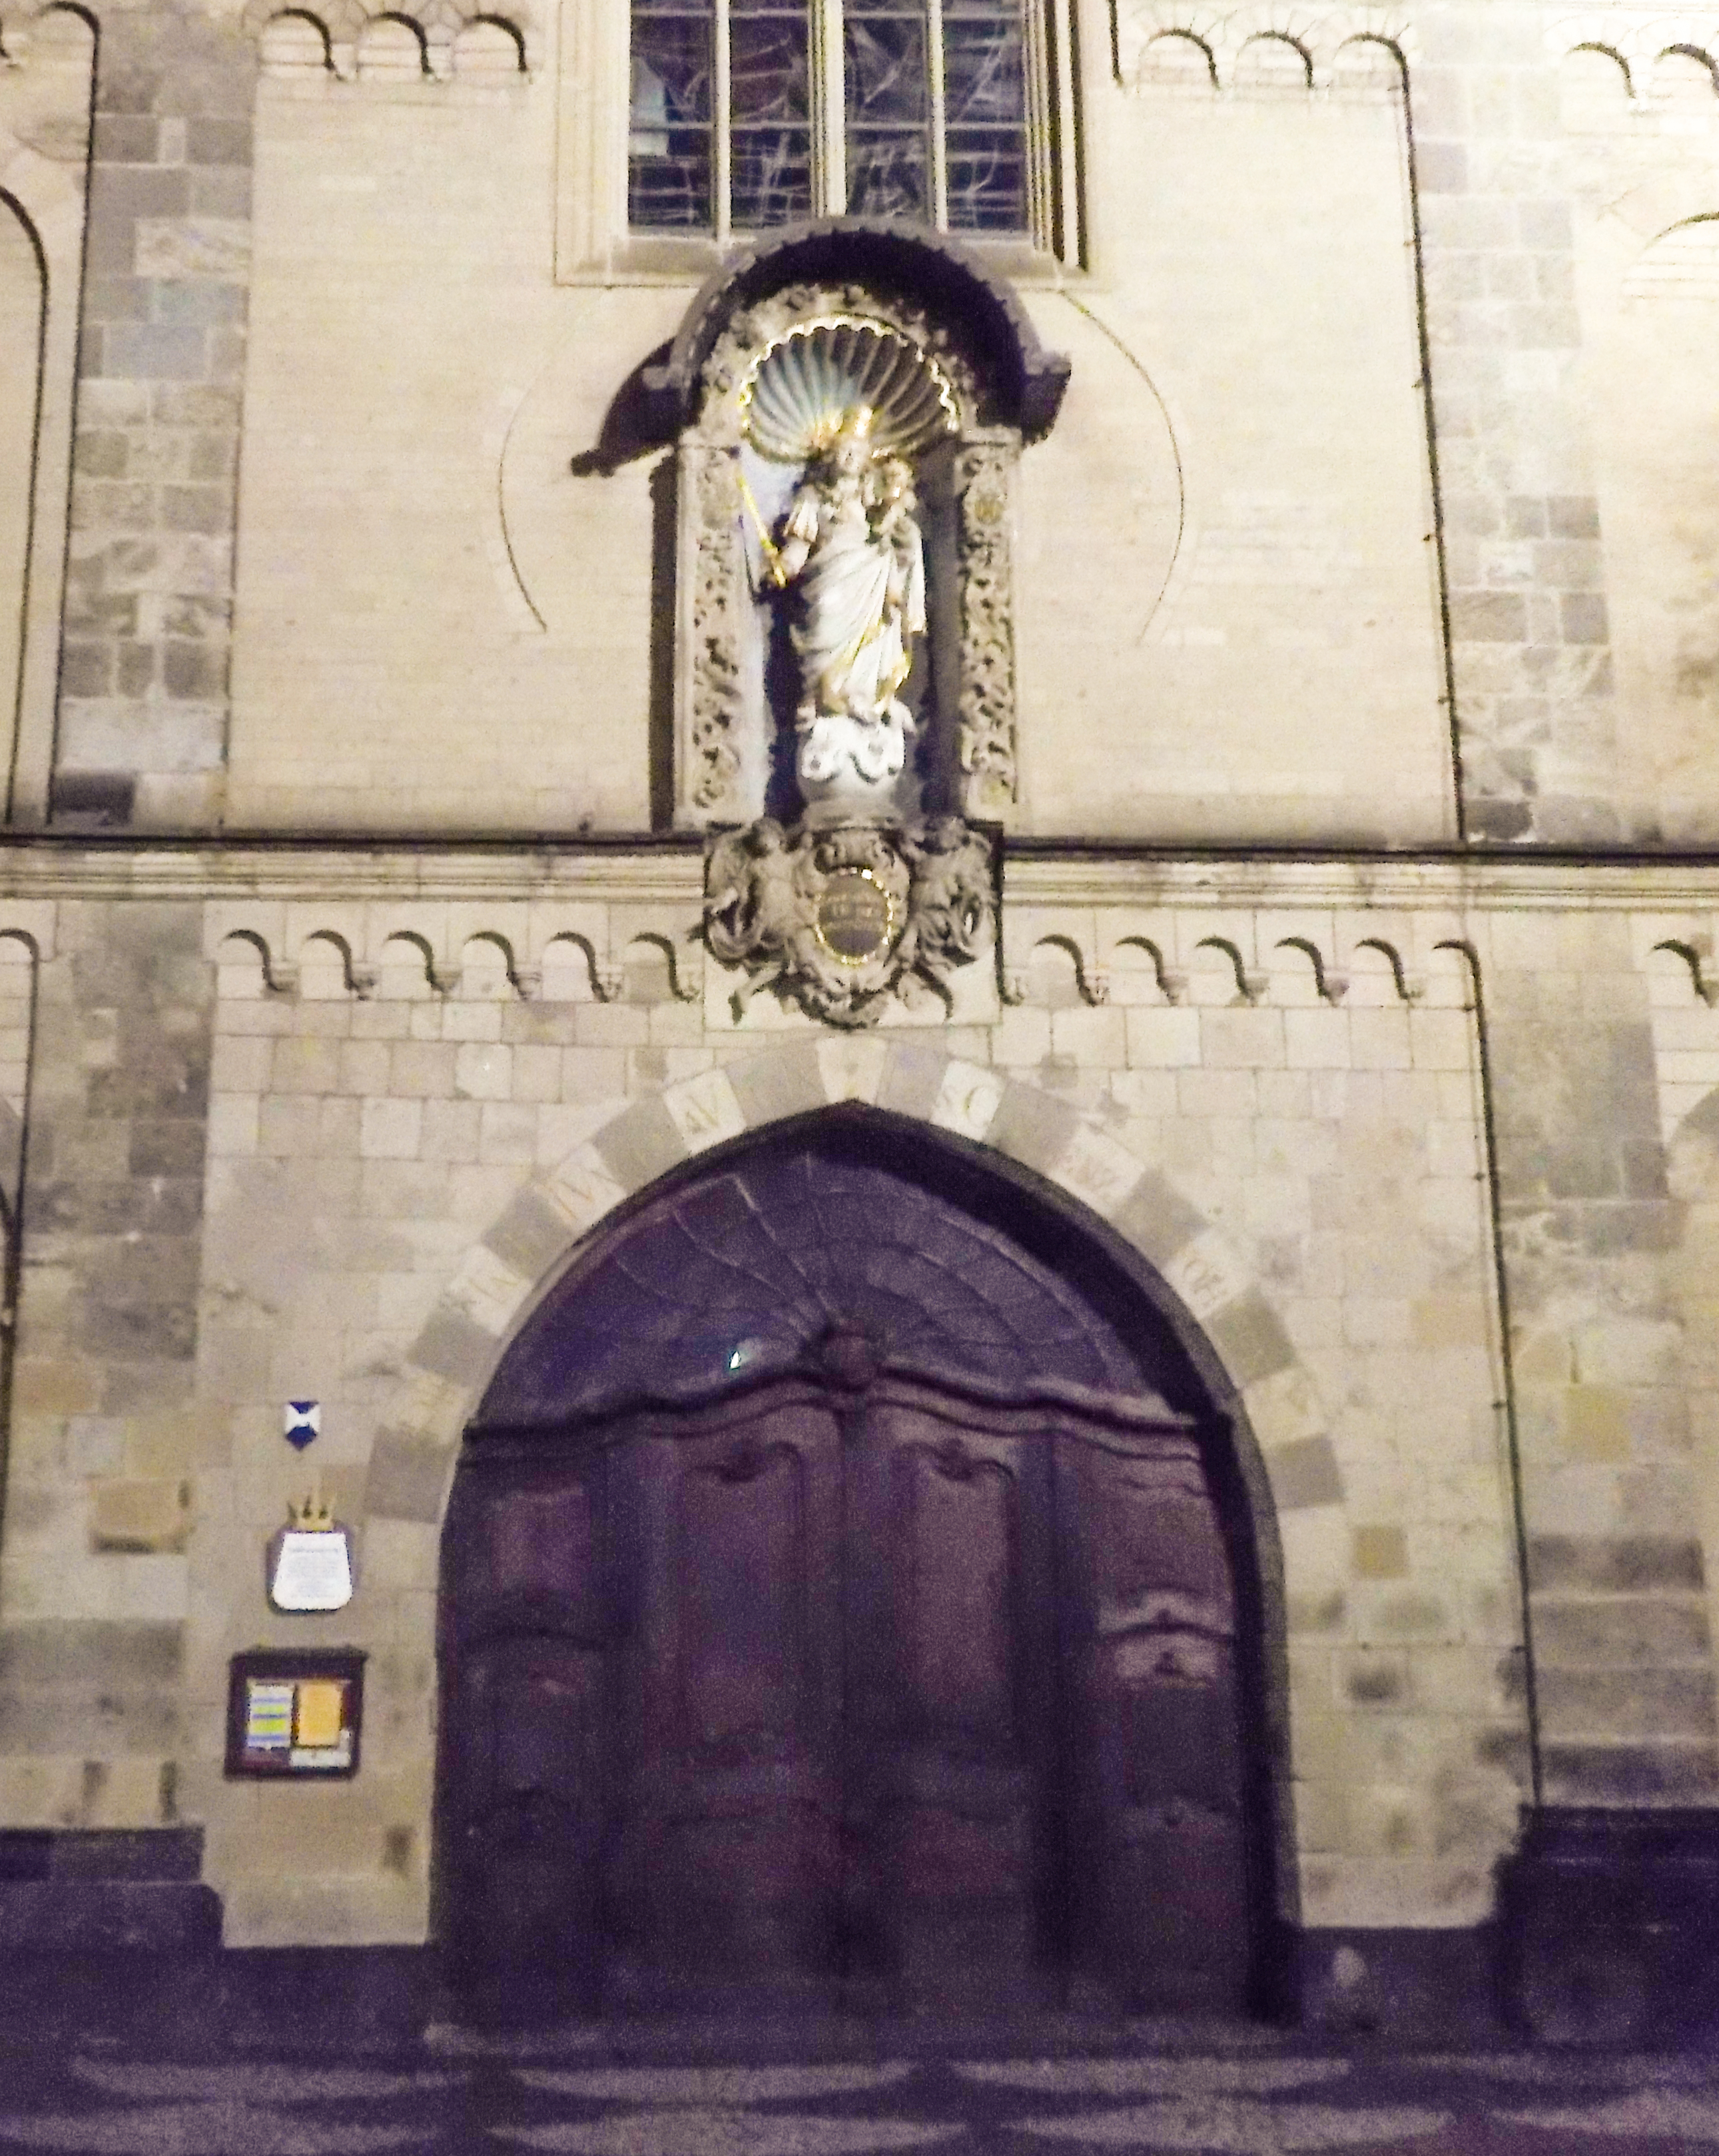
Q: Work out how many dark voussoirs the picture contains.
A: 10